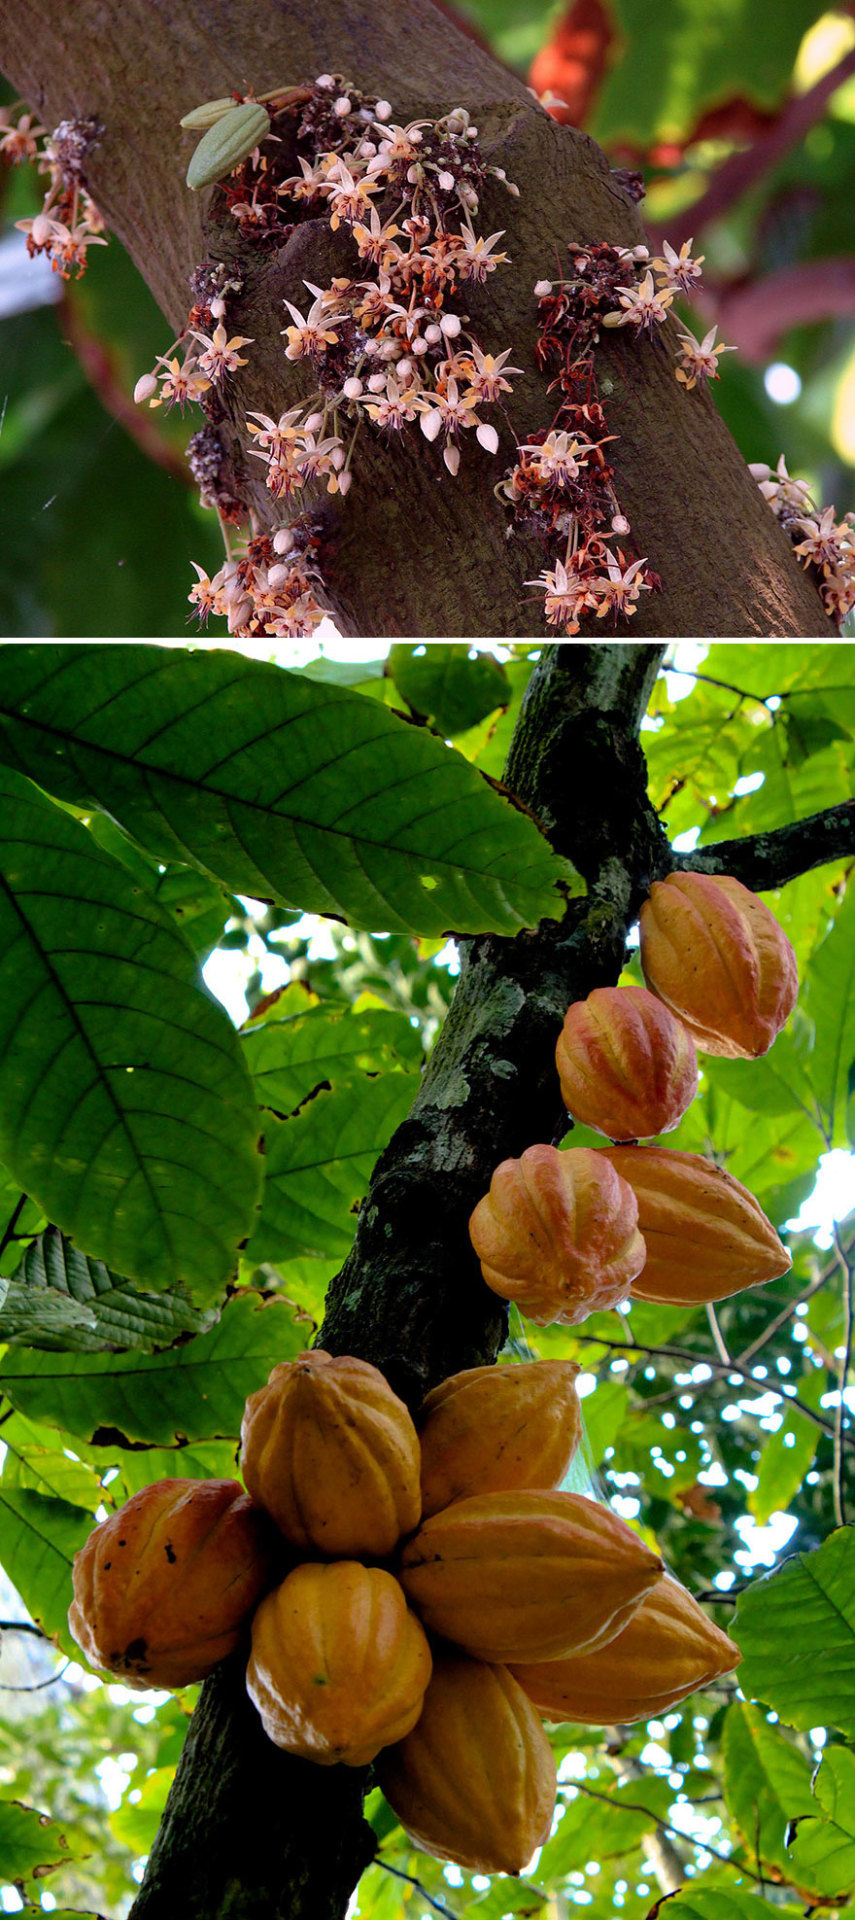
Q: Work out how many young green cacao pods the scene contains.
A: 2